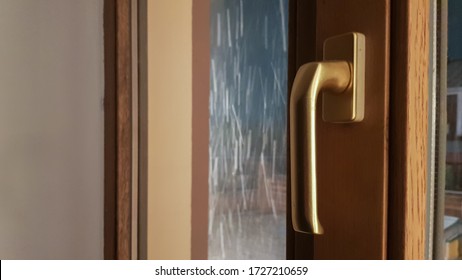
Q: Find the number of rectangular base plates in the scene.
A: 1